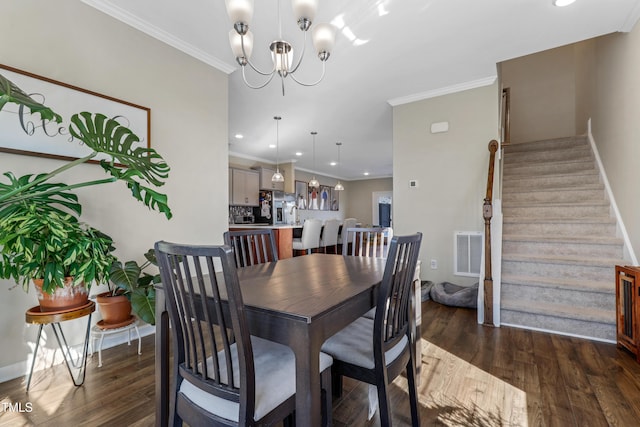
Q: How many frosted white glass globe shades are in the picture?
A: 5